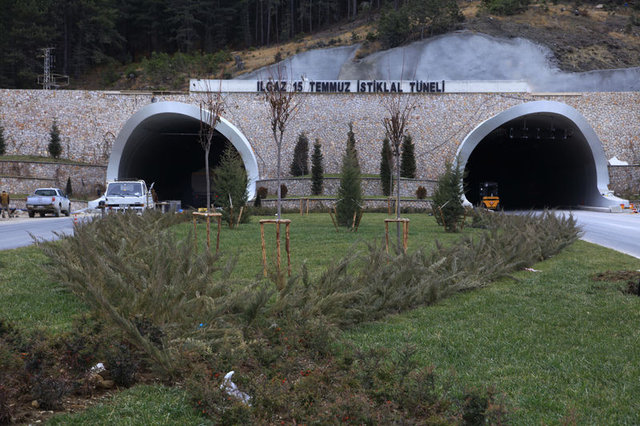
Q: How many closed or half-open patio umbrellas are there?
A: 0